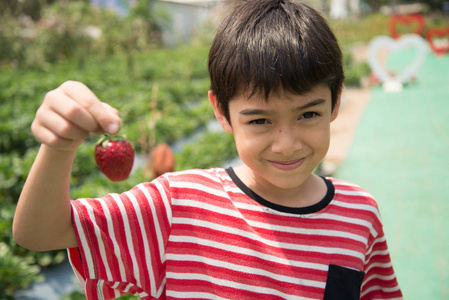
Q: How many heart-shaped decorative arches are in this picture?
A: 3